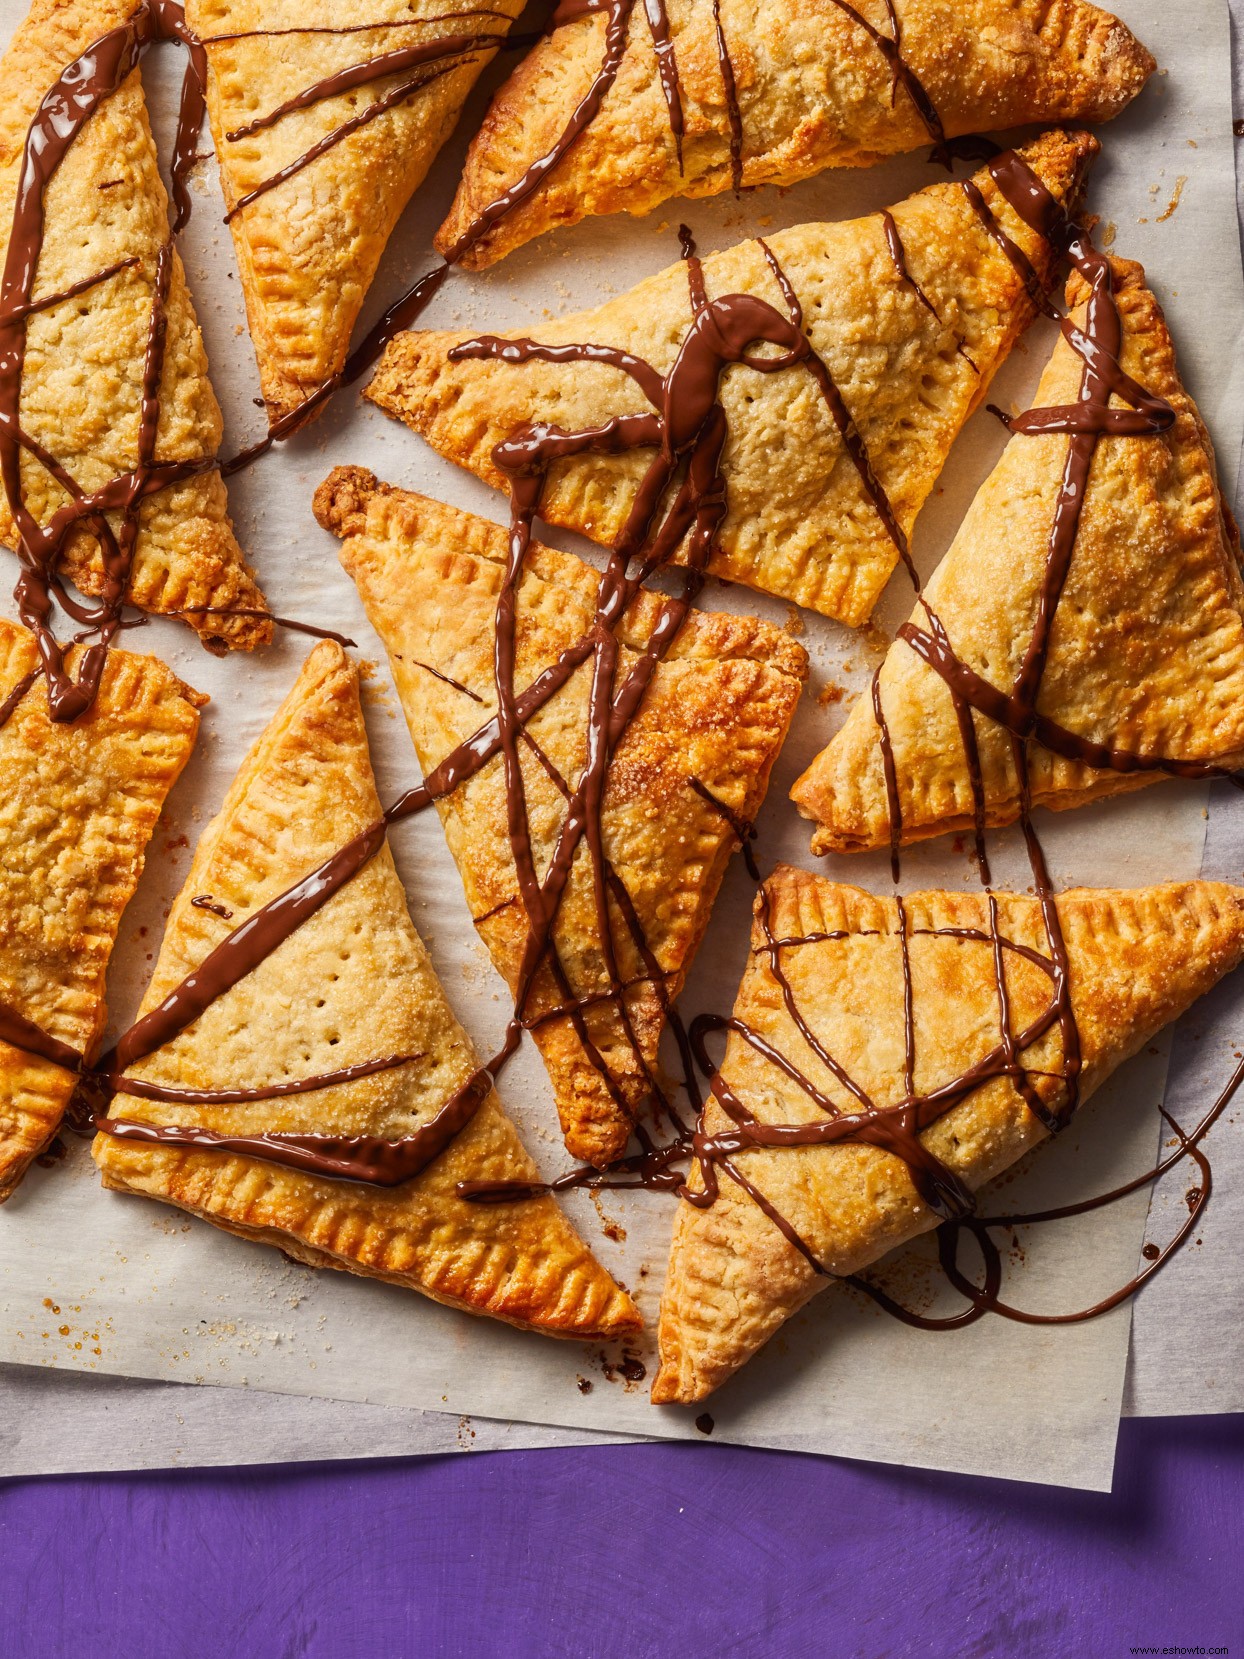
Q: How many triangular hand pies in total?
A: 9